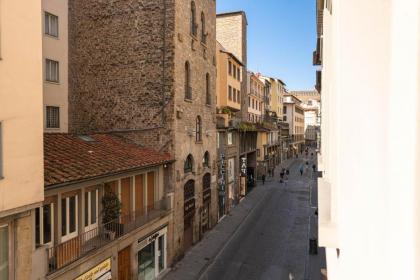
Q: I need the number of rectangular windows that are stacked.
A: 3